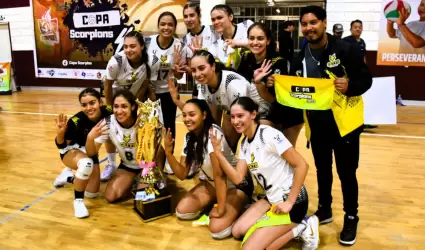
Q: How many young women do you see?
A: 10